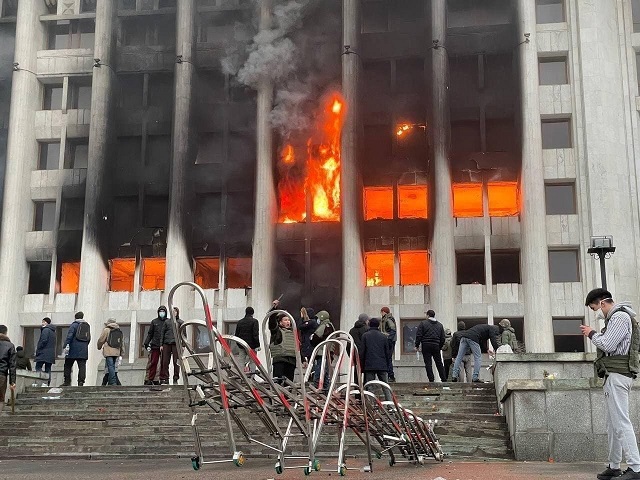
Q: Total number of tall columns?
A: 7